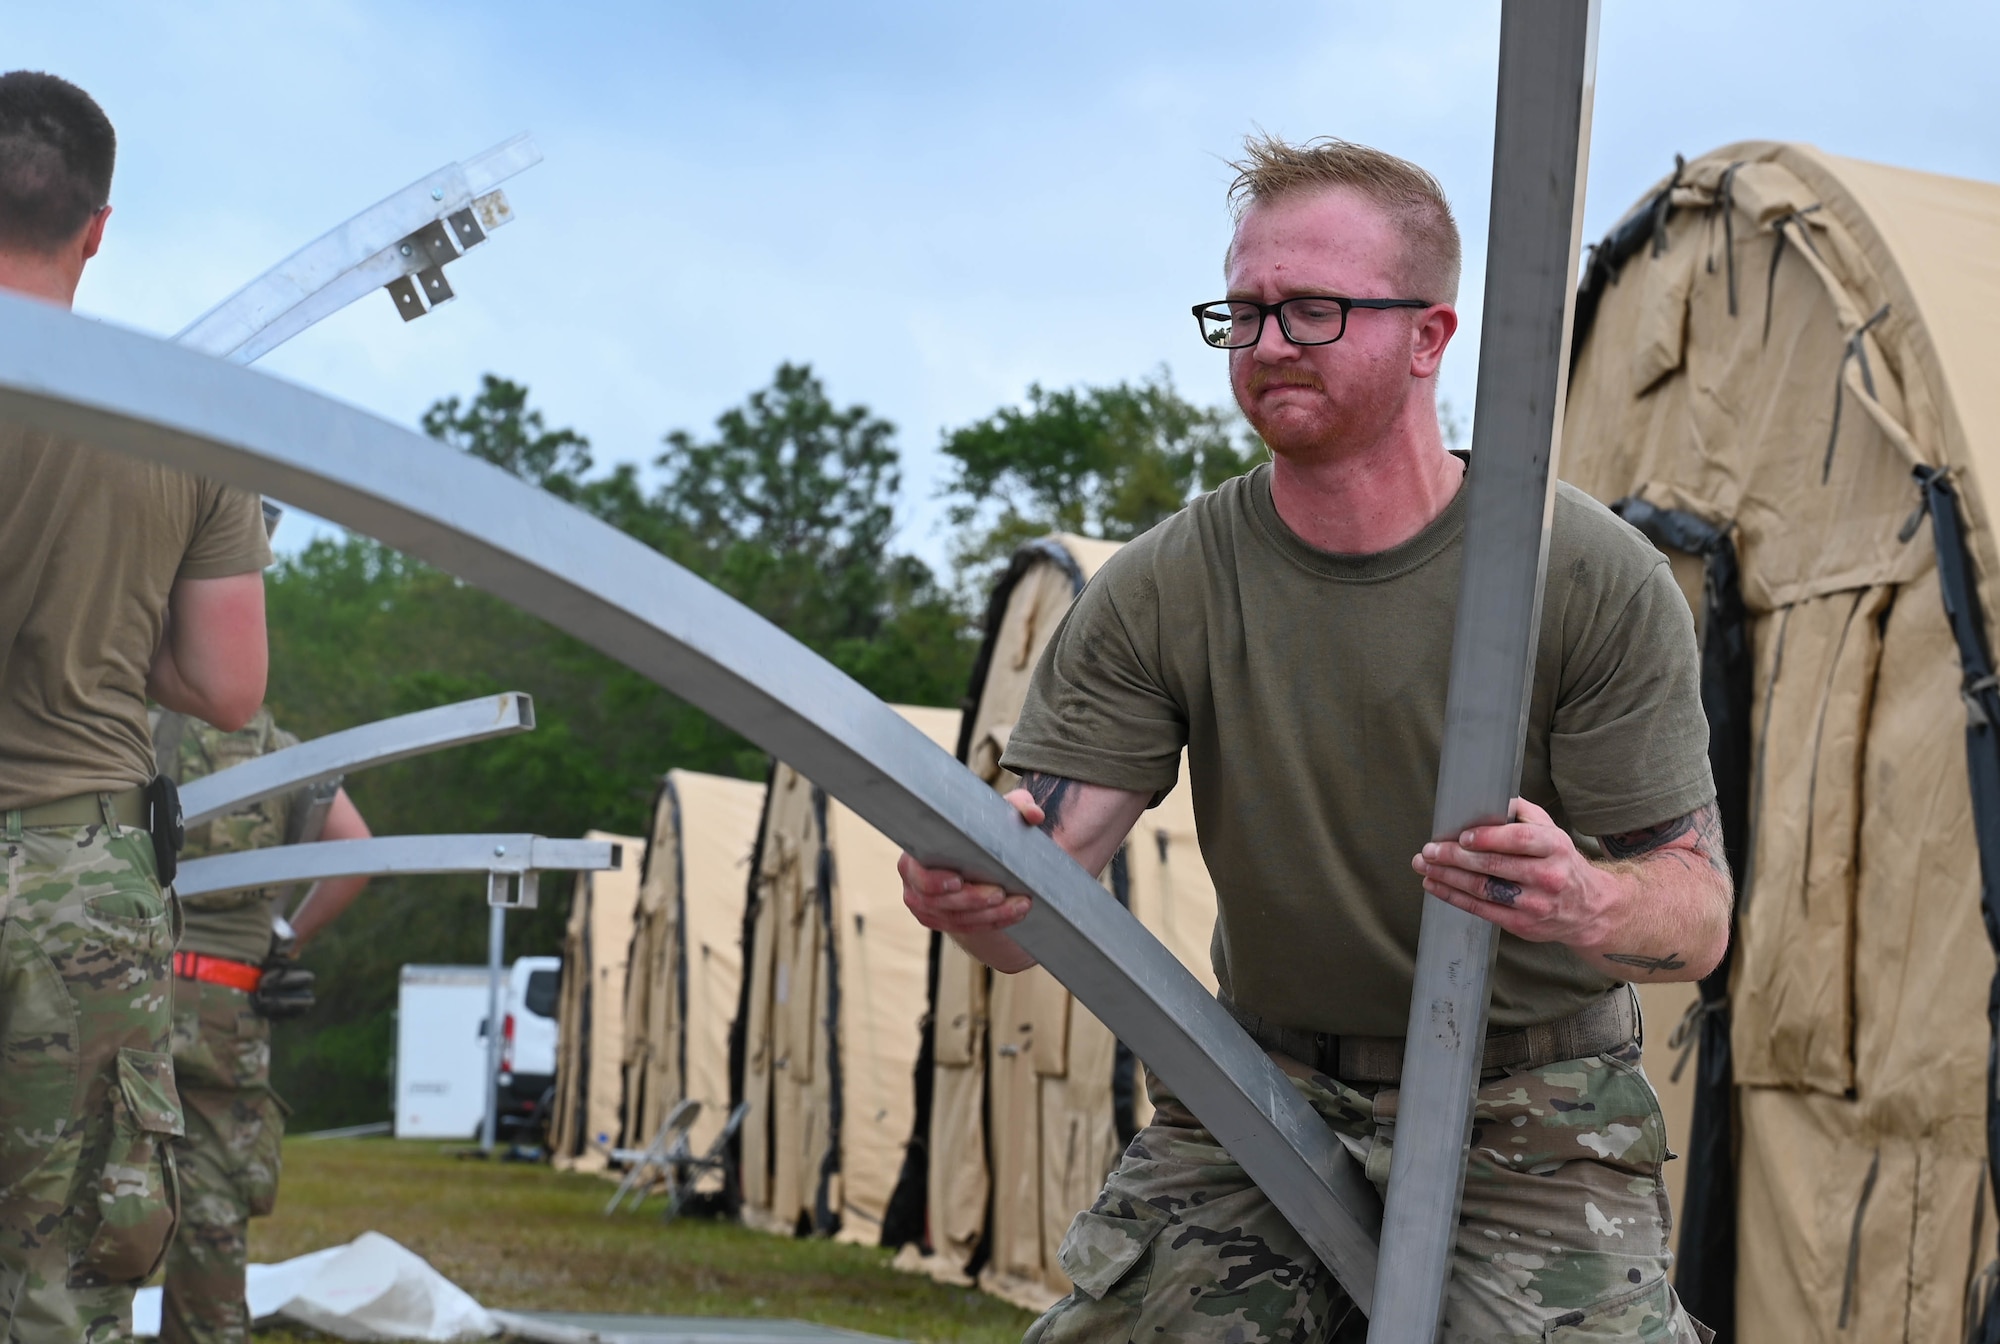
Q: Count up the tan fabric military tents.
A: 5